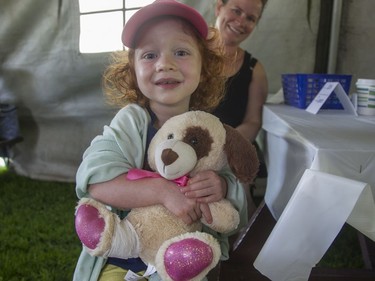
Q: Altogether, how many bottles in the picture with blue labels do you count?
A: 0